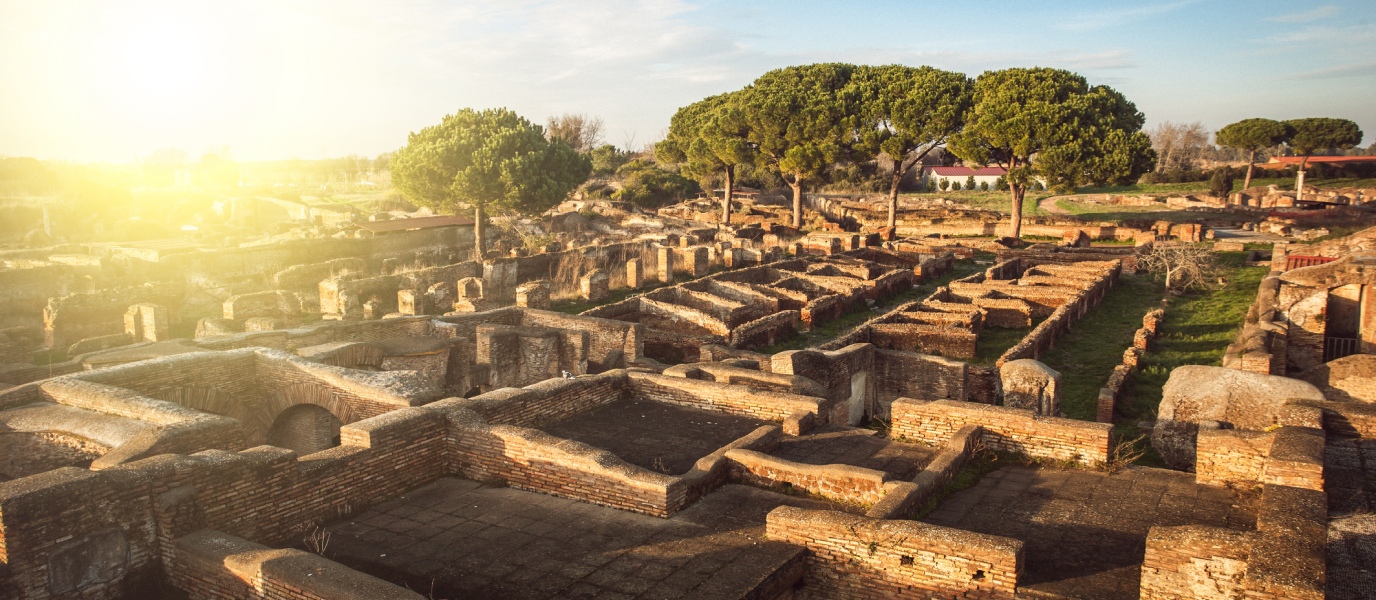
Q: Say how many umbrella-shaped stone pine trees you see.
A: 7